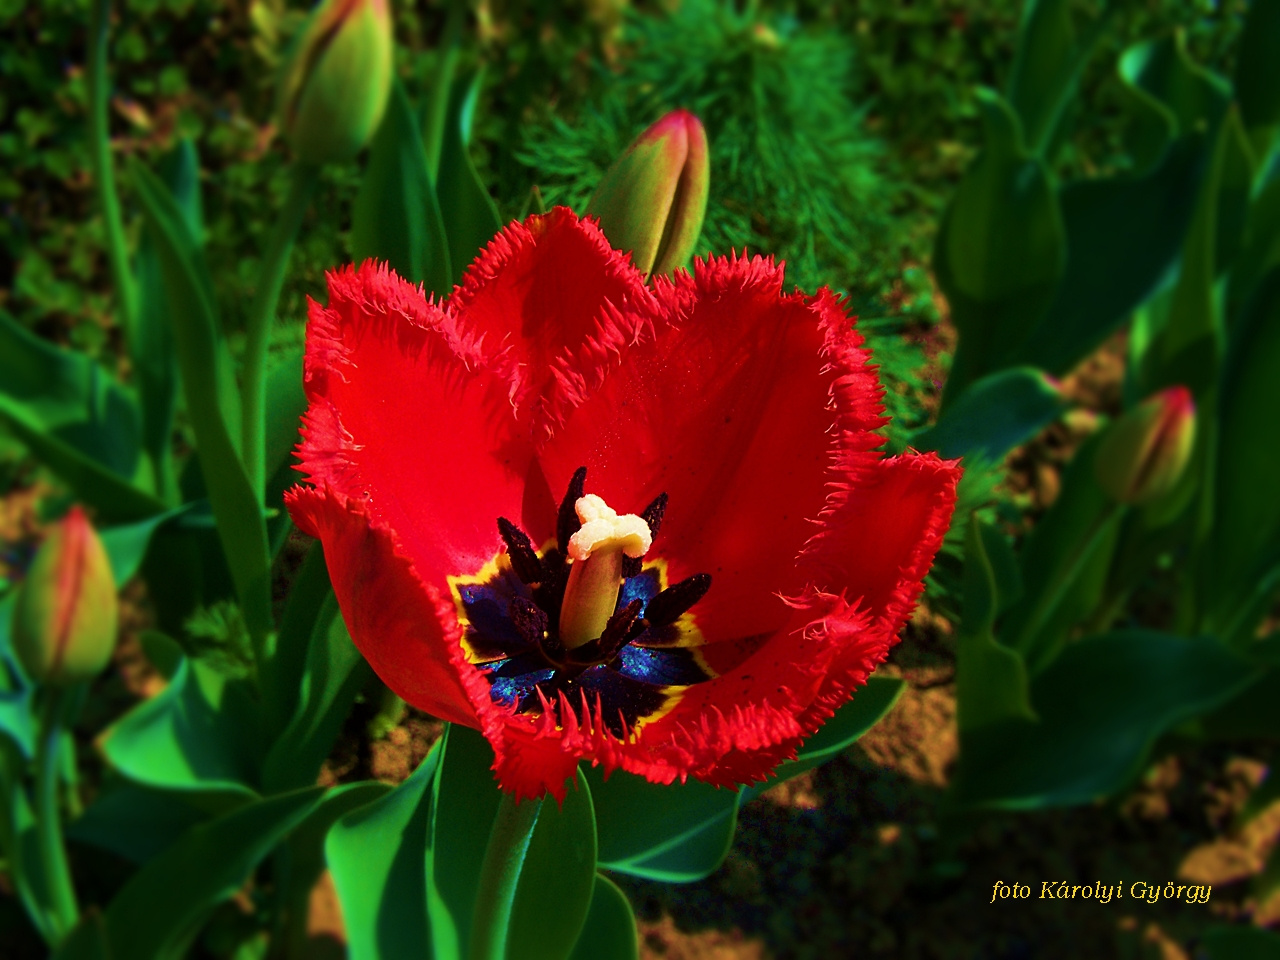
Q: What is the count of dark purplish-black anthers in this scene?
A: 6